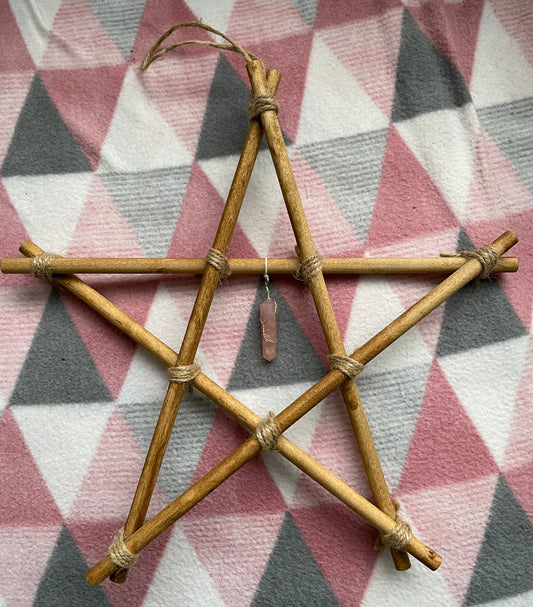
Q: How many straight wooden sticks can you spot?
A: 5